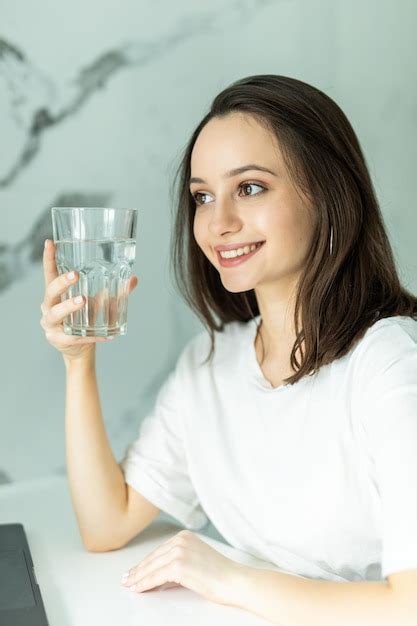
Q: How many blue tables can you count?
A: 0